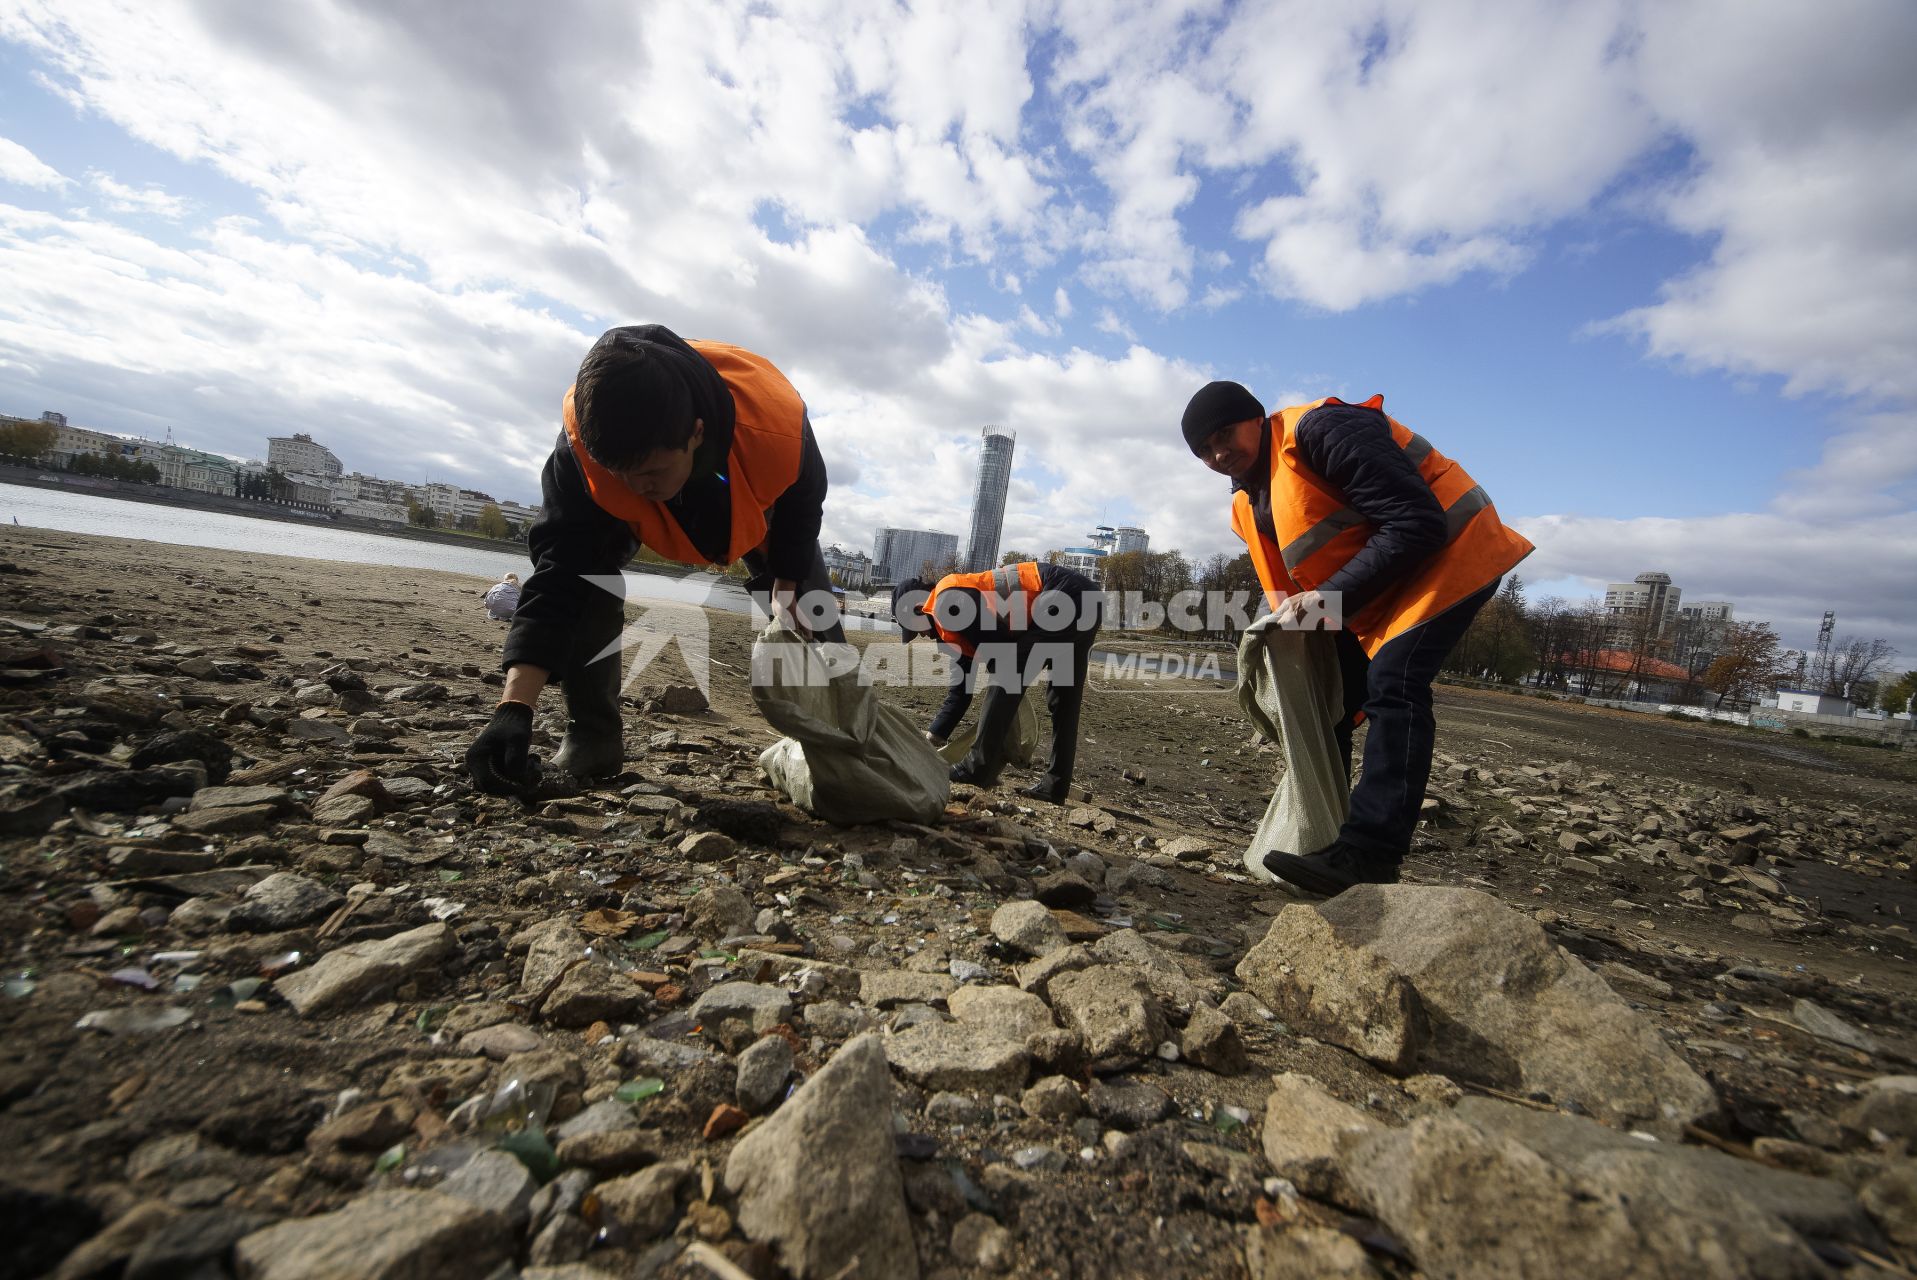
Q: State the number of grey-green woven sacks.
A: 3